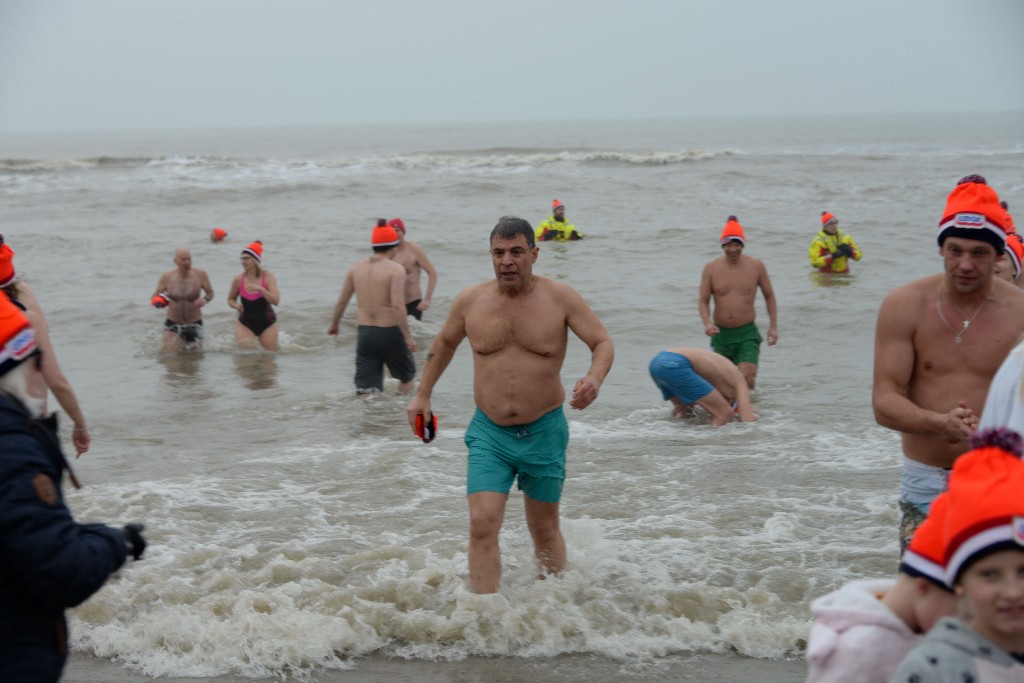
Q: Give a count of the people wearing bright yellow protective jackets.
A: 2